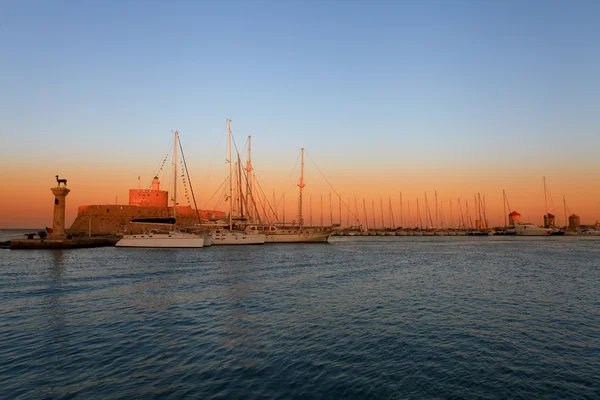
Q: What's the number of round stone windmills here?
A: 3